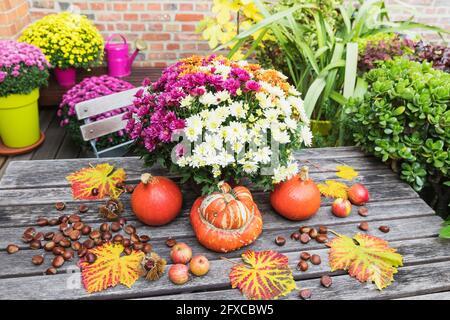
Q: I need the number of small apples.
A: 5